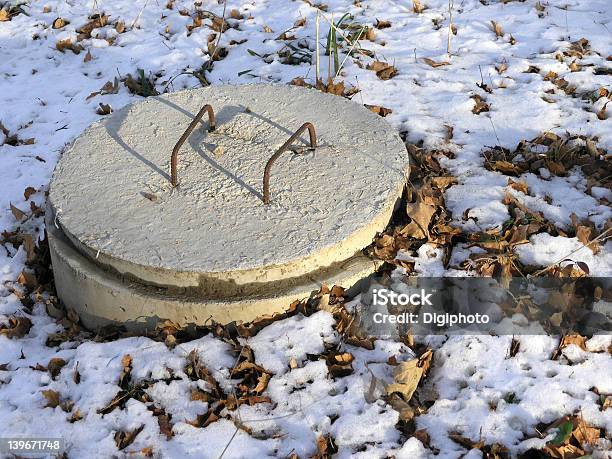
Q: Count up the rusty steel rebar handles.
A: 2